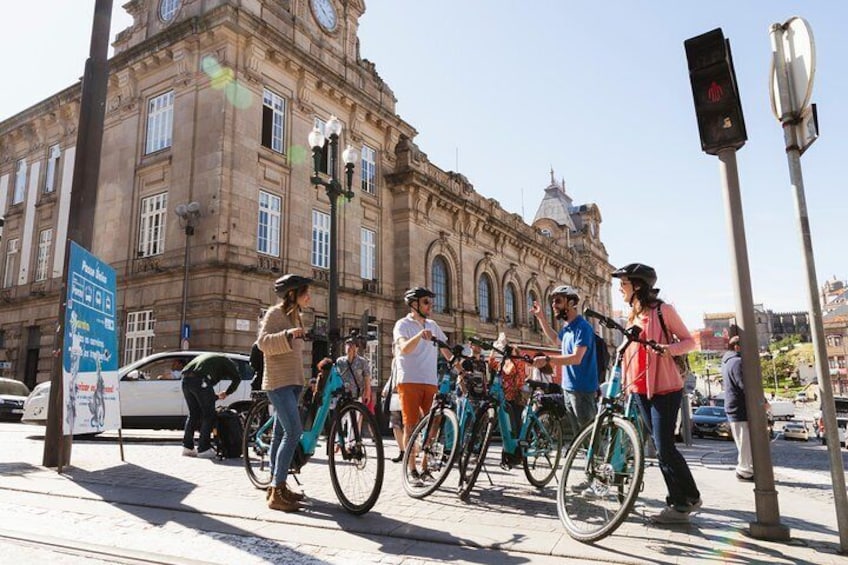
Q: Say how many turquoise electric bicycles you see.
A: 4